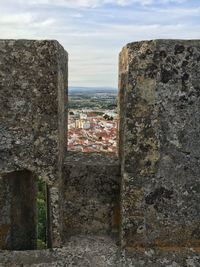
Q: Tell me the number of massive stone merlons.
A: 2